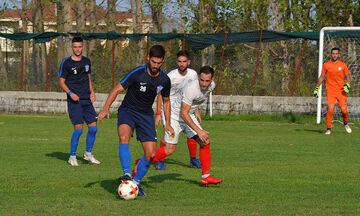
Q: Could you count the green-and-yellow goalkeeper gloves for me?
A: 2